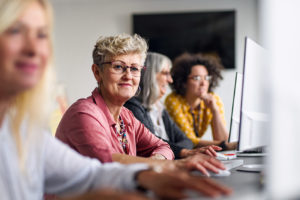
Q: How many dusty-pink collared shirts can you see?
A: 1